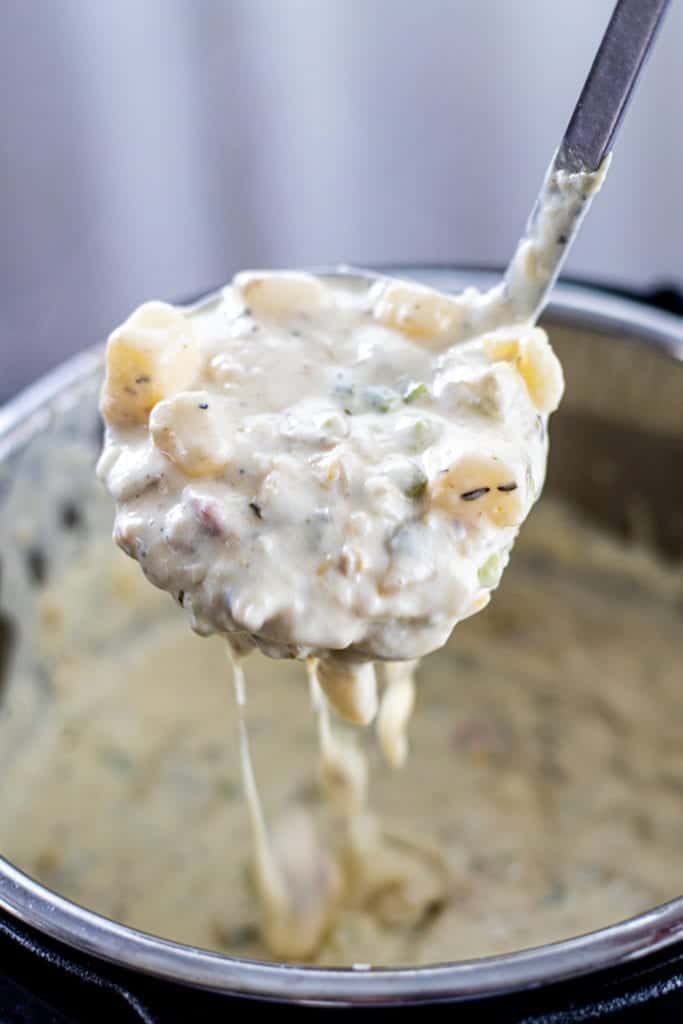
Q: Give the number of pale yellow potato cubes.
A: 6